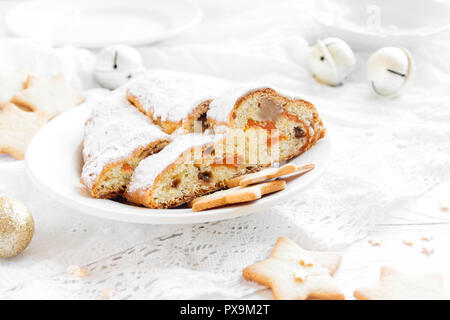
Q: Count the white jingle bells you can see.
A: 3